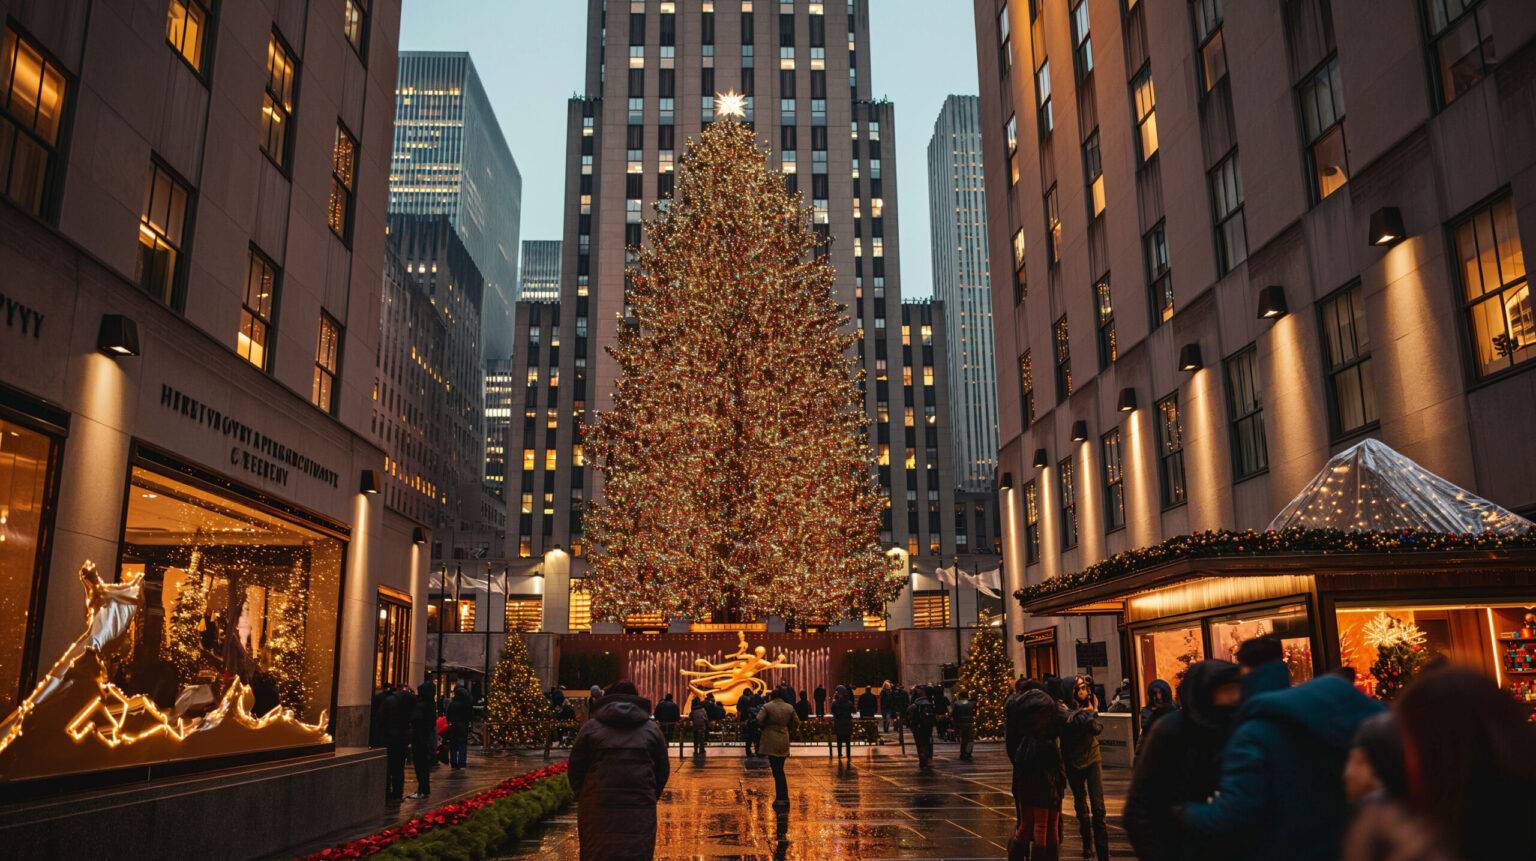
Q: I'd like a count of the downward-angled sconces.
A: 10